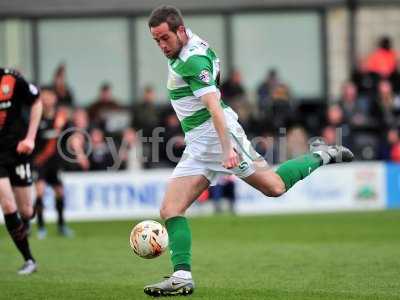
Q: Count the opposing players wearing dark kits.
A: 2